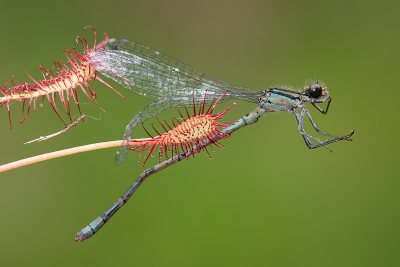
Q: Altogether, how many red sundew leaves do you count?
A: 2